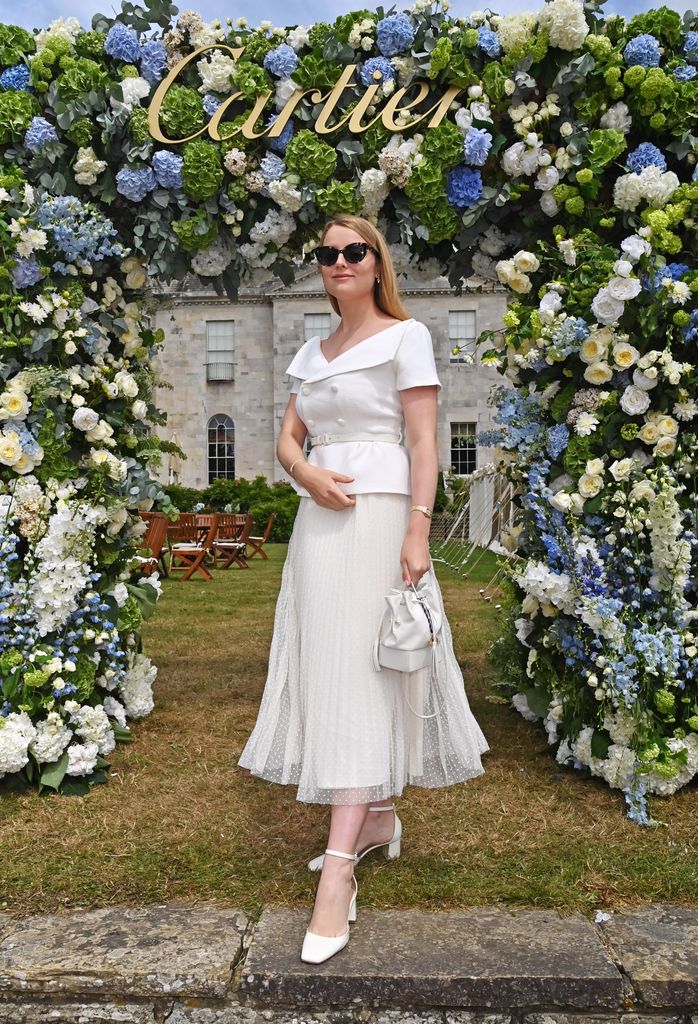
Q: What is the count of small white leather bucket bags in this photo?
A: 1